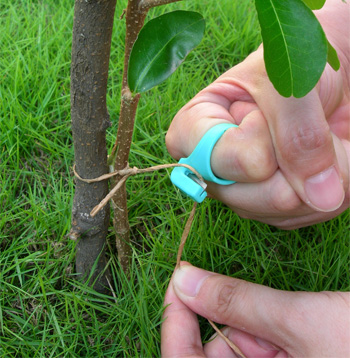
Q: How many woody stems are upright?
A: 2